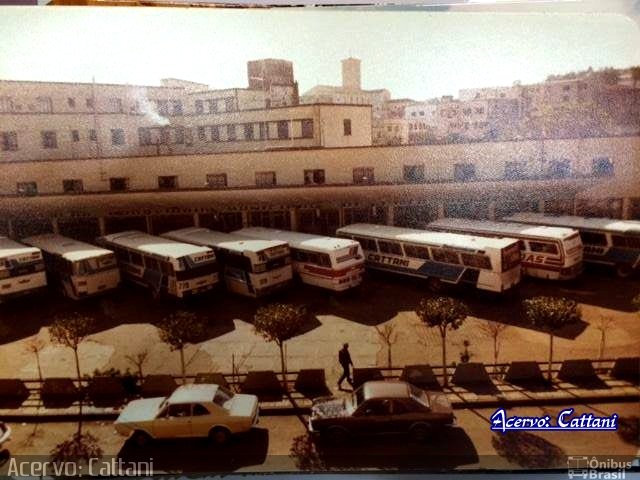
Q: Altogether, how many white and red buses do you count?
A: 2